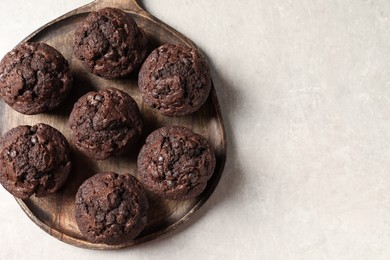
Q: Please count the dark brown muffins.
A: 7